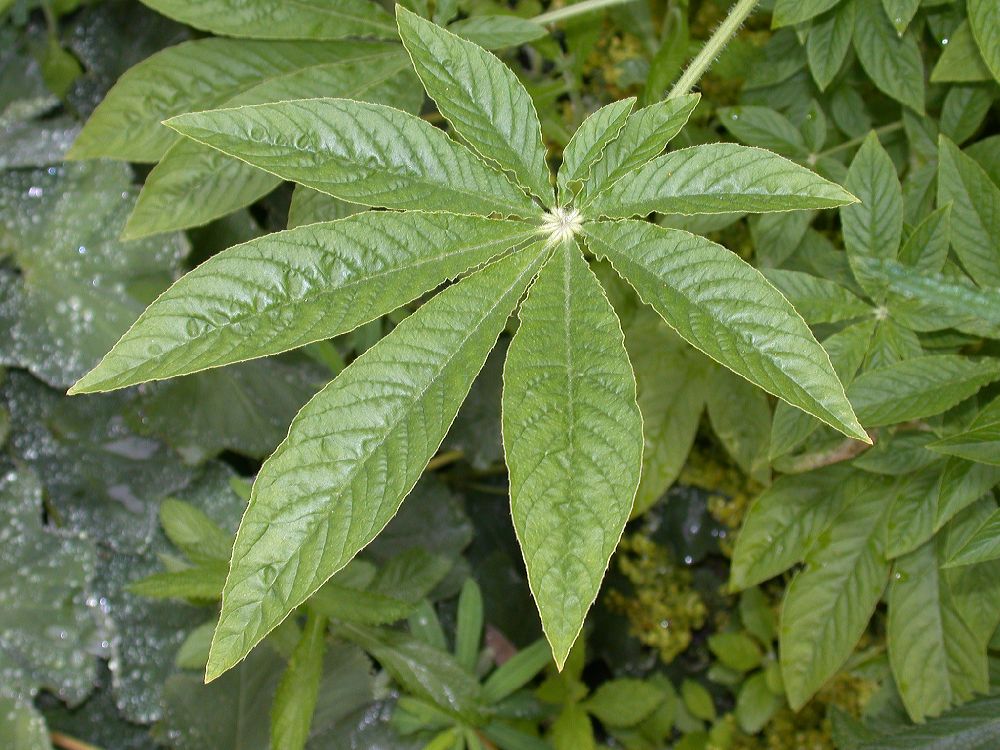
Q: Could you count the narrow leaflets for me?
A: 9